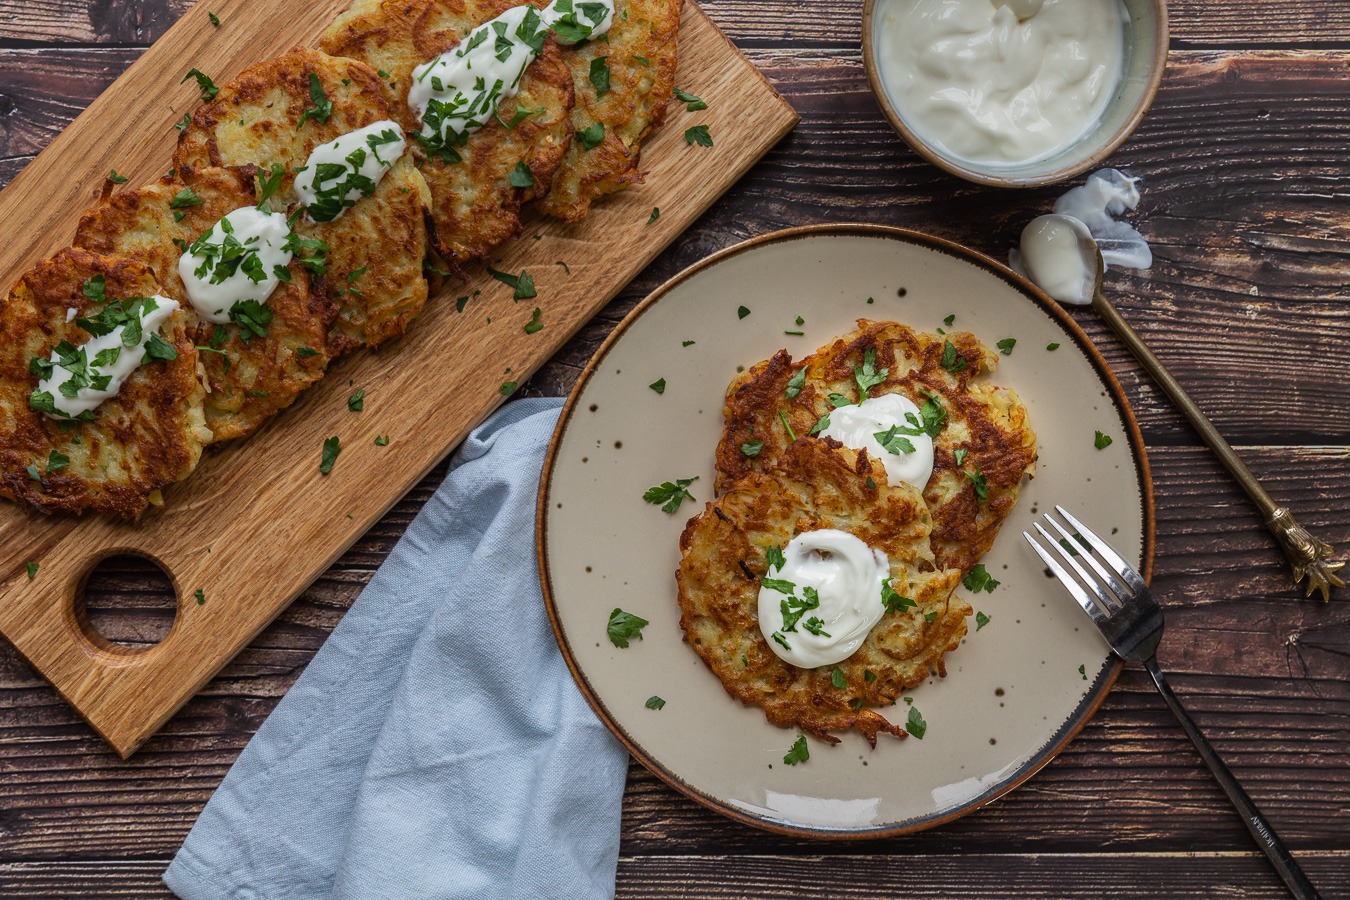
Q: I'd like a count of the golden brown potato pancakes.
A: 7